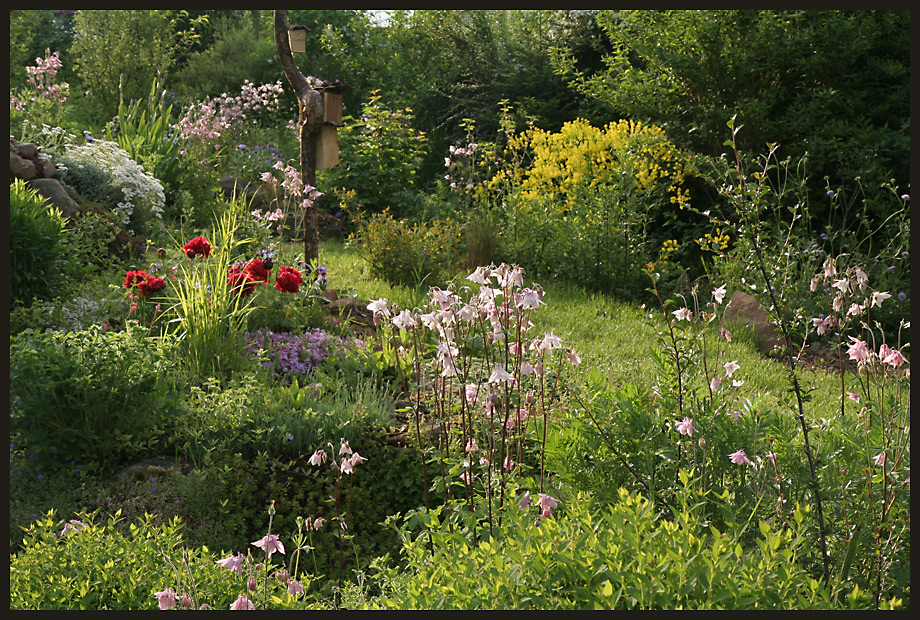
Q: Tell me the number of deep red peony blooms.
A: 6